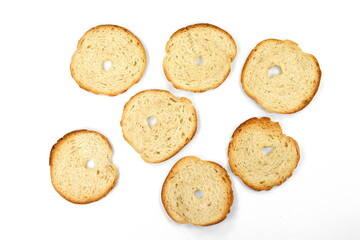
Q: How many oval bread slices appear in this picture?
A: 7